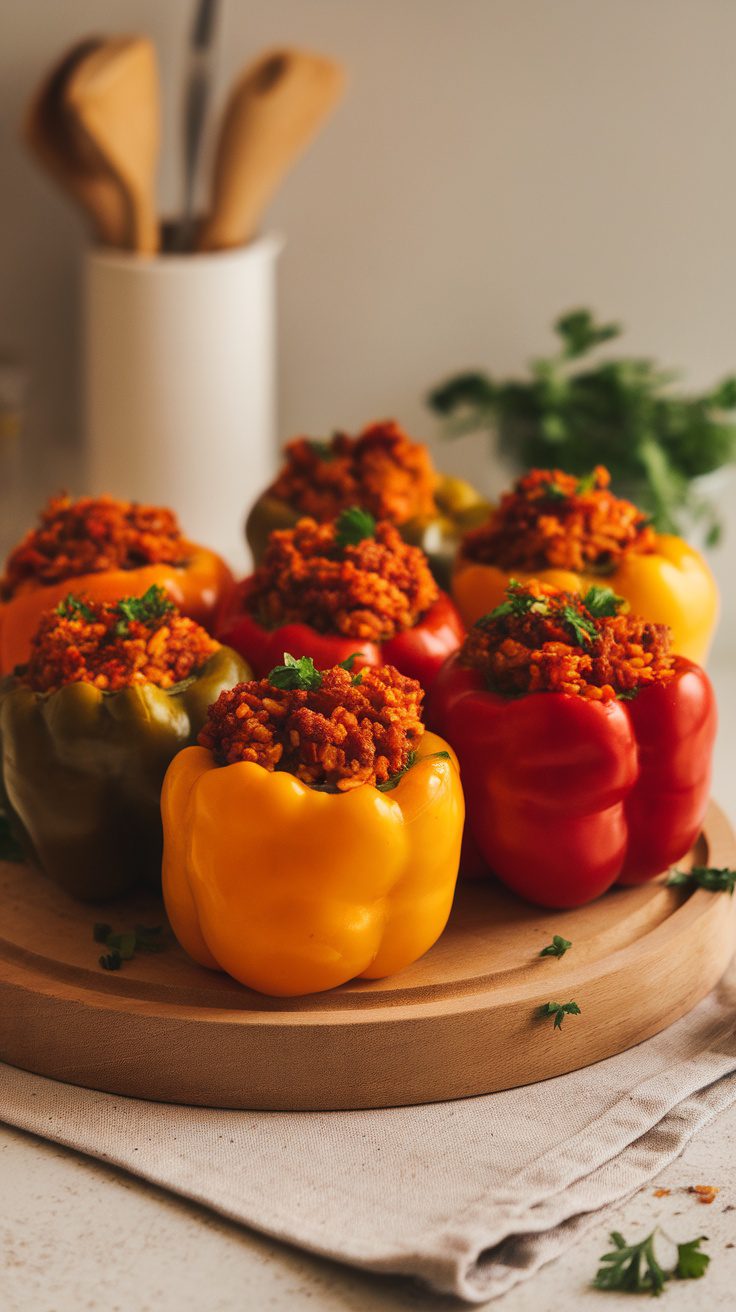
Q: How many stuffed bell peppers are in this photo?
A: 7